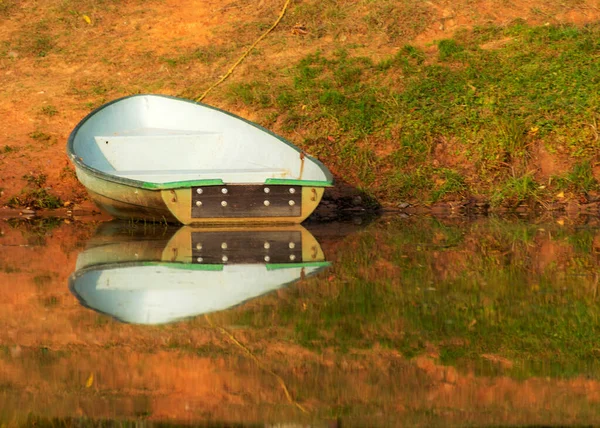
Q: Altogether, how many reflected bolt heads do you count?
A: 8